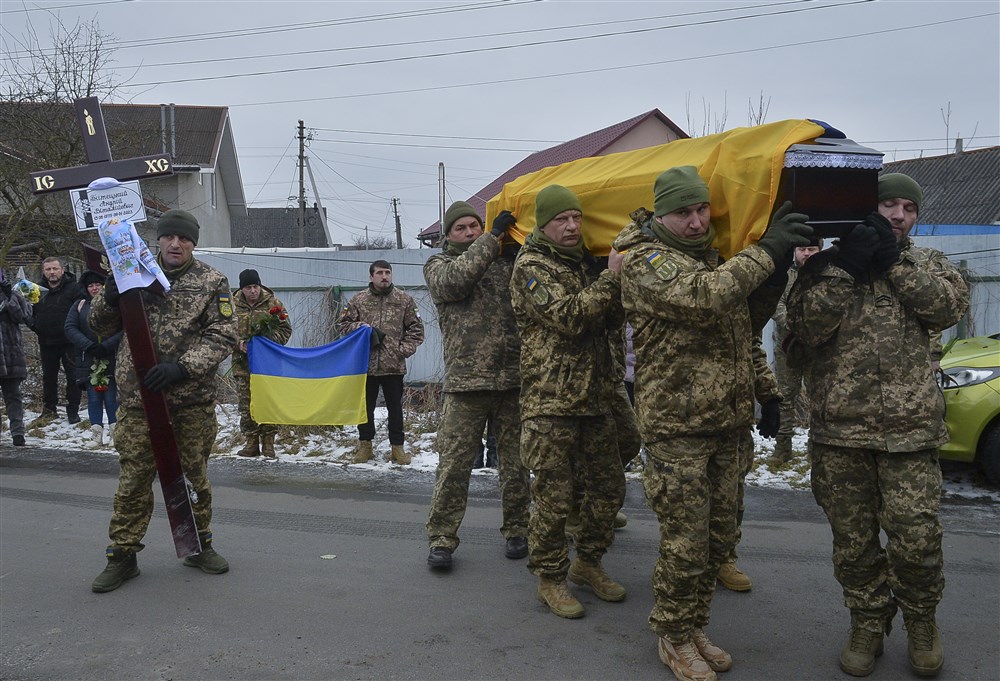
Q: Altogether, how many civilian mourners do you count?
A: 3